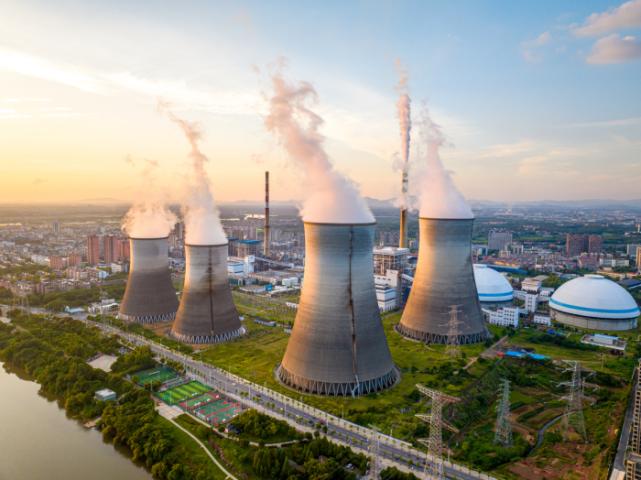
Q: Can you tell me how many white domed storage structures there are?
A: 2